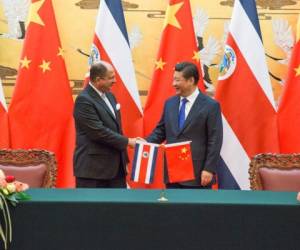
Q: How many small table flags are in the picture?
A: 2